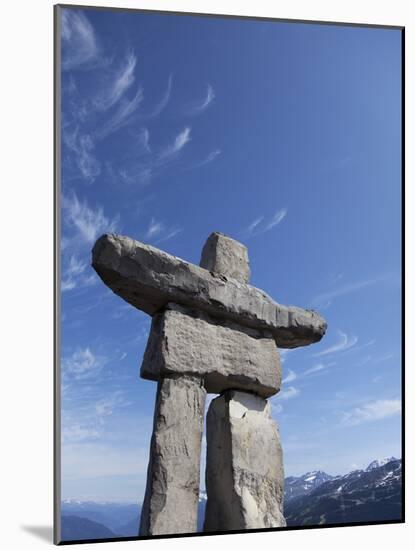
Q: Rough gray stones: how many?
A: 5